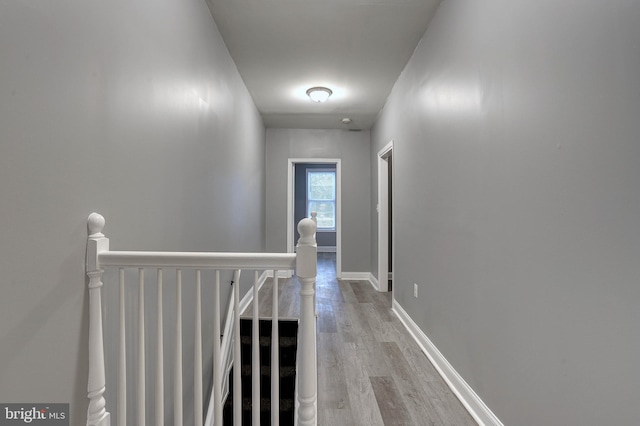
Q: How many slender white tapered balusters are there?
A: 9